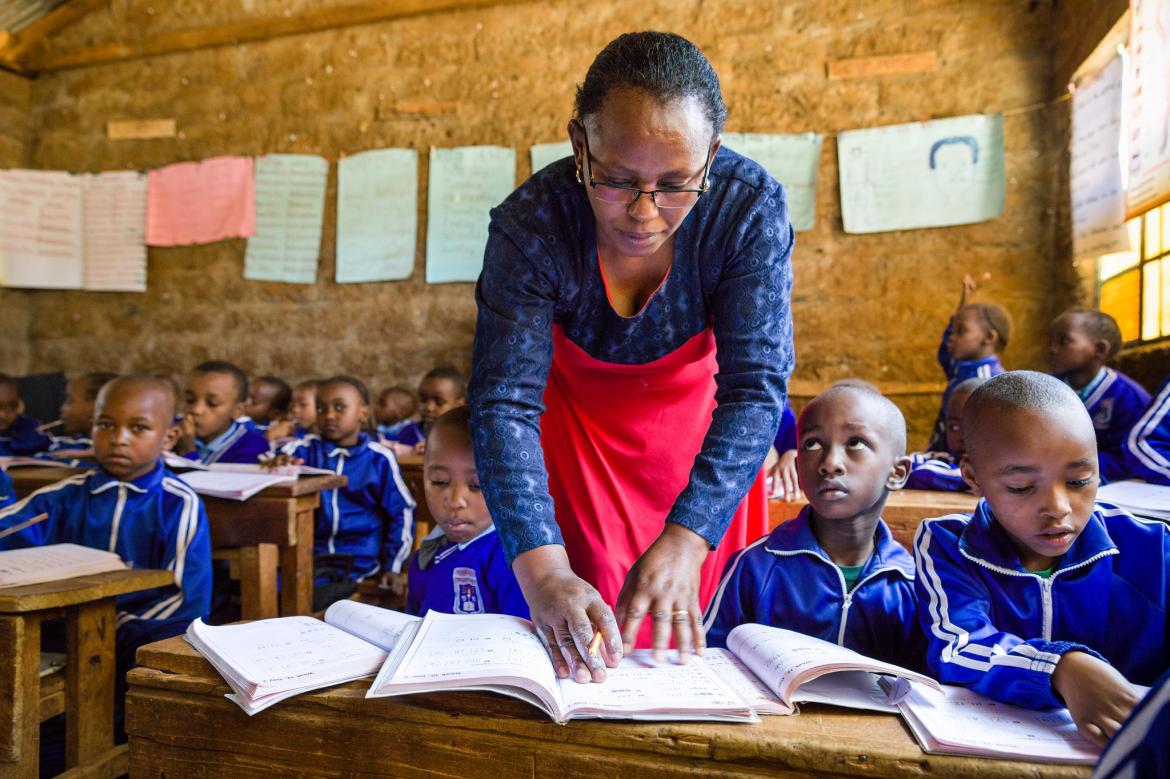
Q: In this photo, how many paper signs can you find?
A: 11